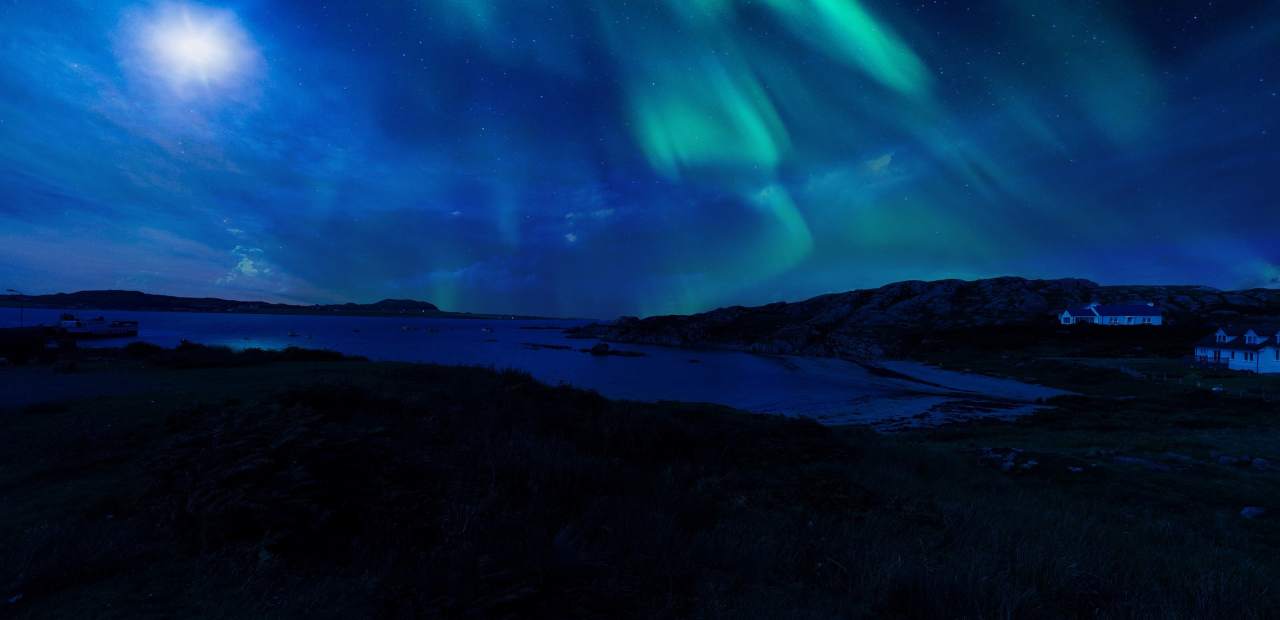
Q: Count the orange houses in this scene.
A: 0